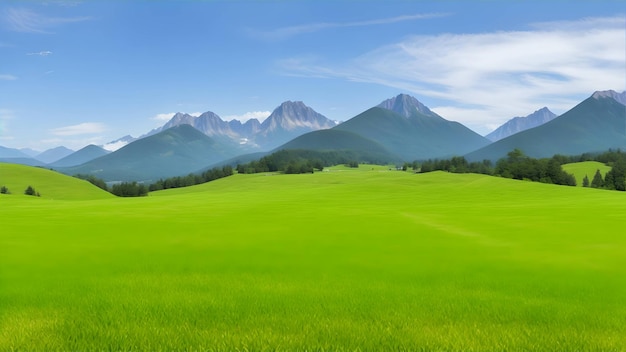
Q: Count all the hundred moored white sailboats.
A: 0